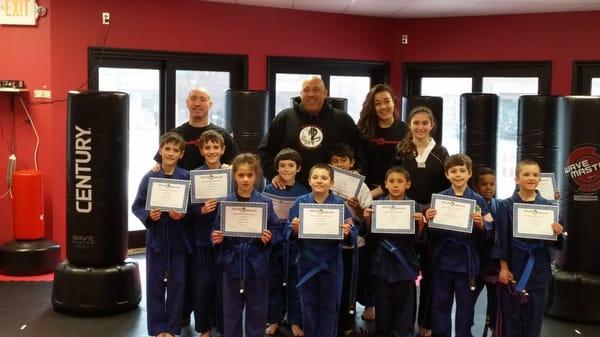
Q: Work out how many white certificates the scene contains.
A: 10